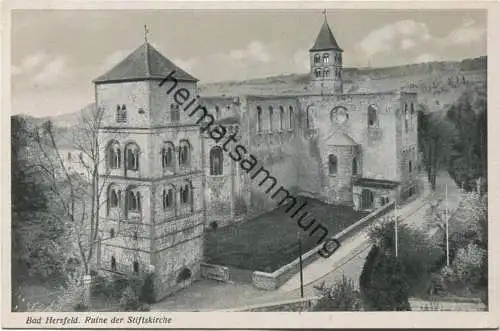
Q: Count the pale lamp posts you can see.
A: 2